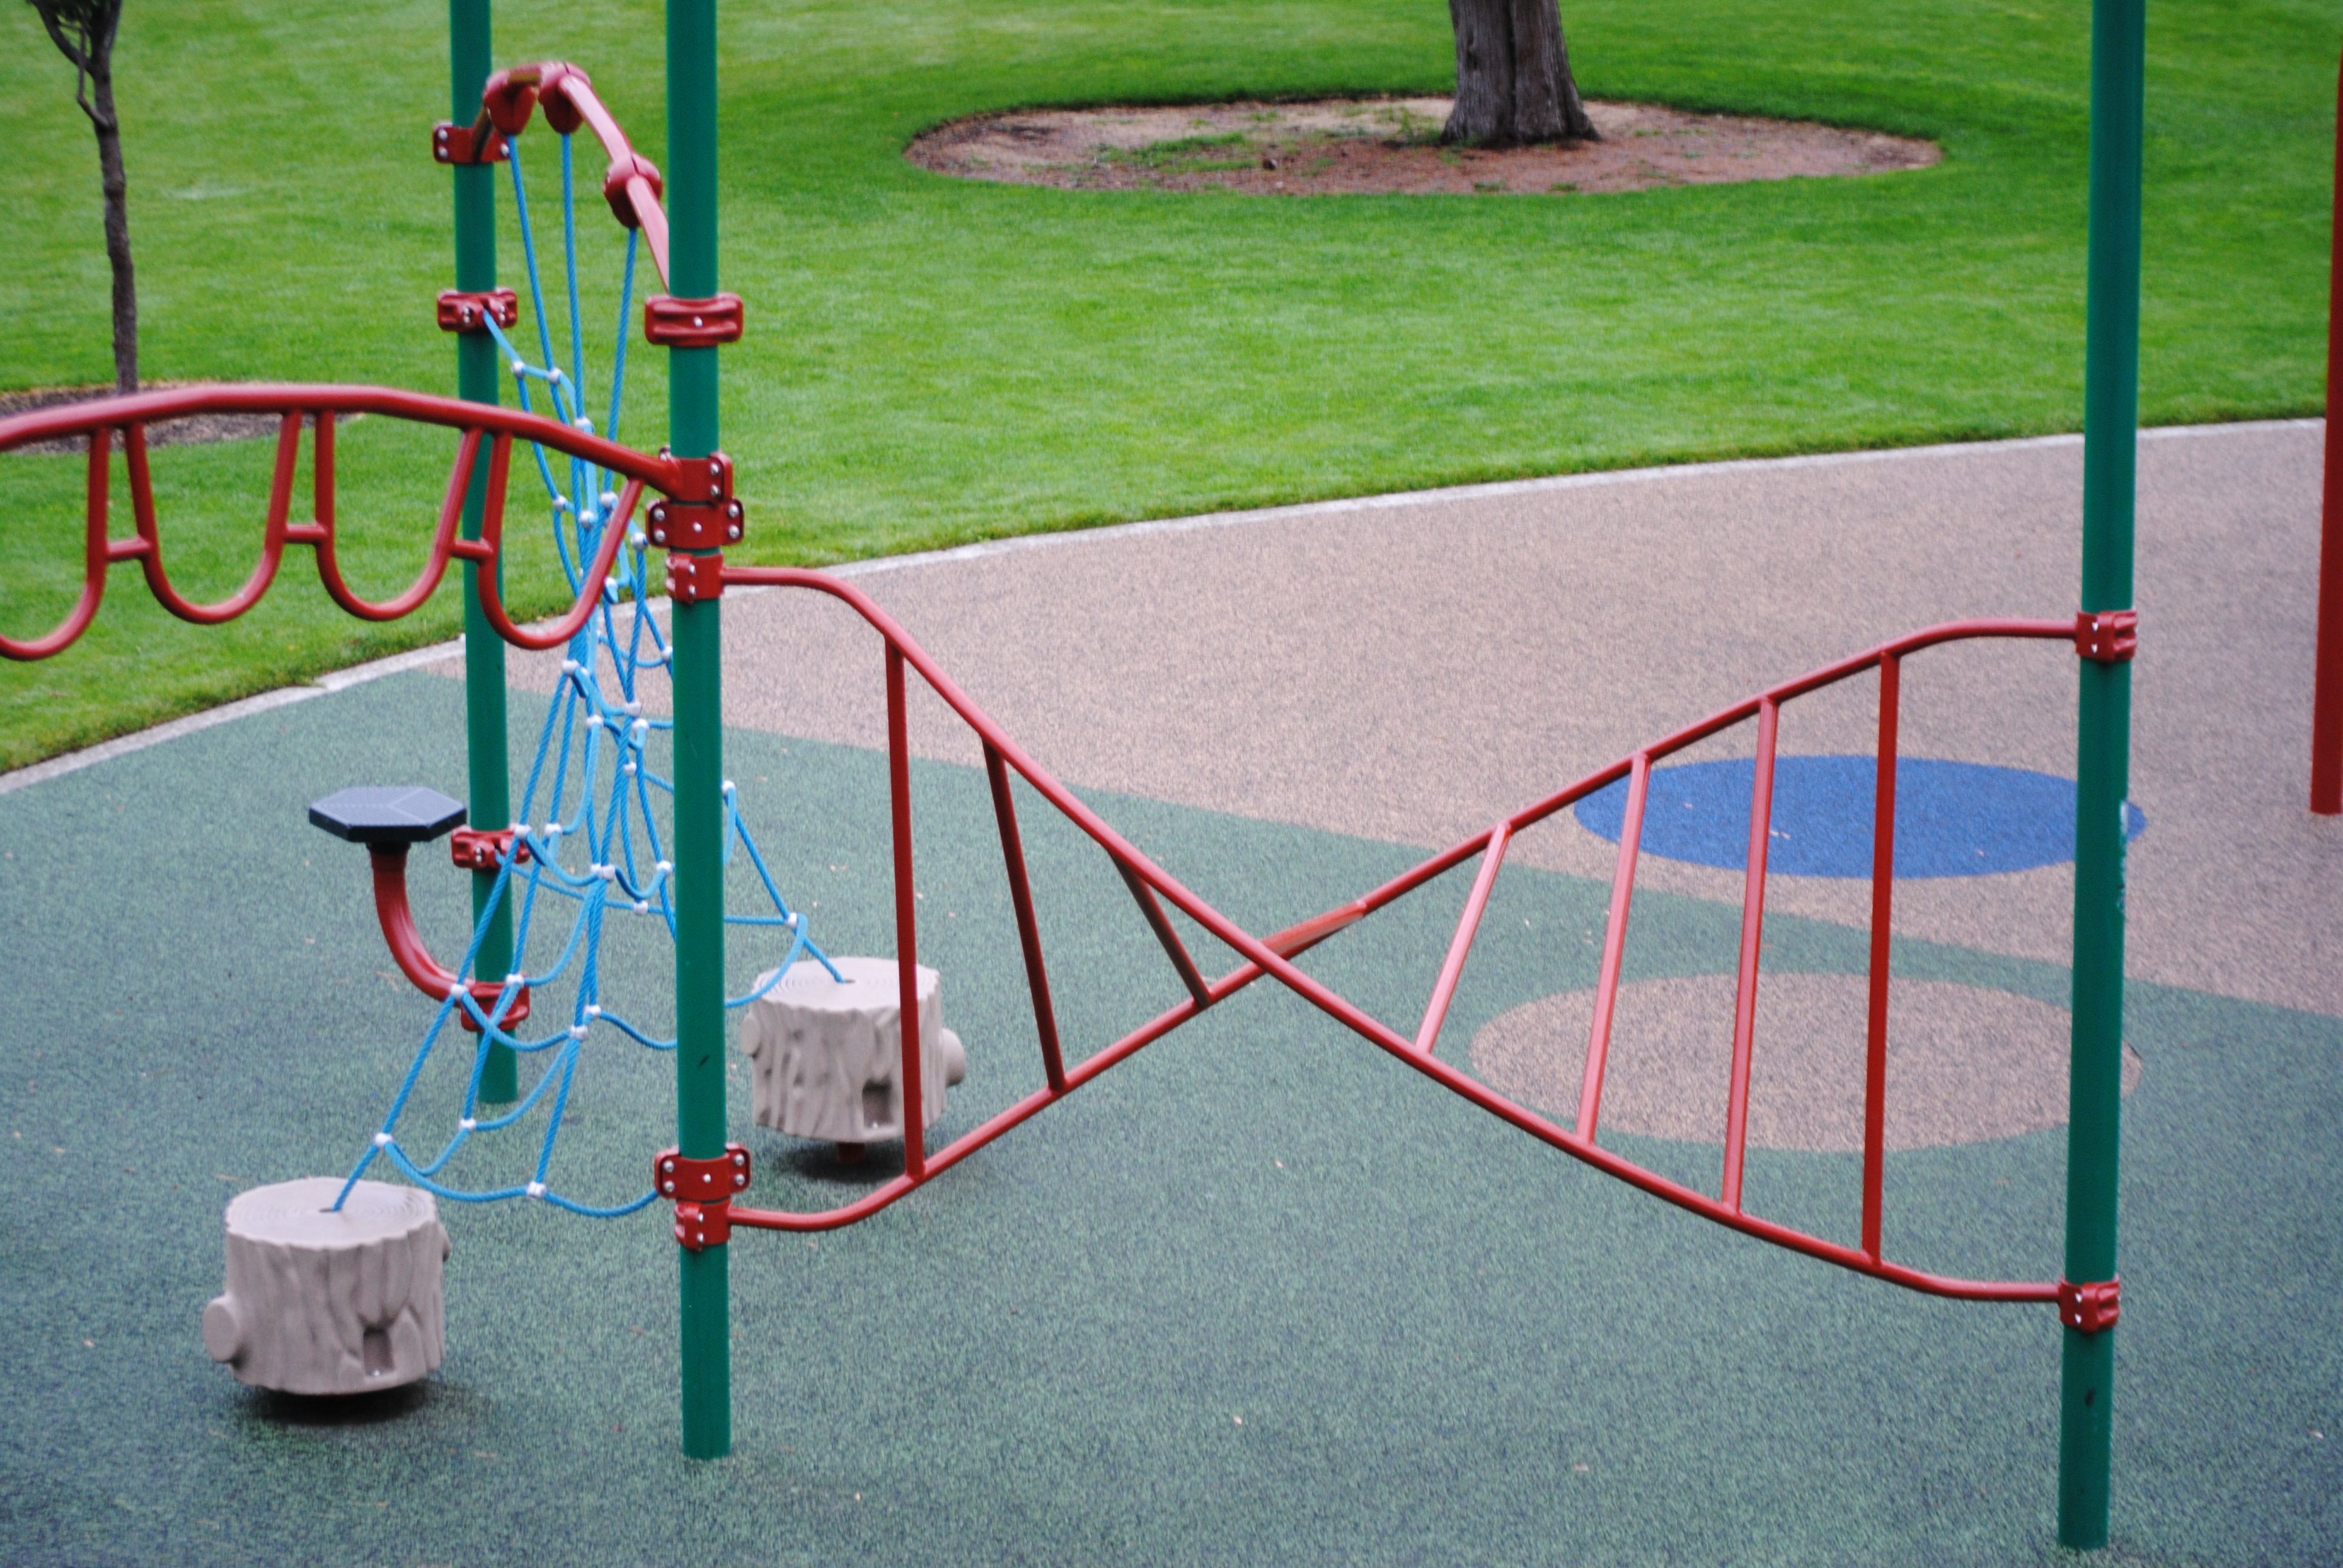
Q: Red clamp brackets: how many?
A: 12